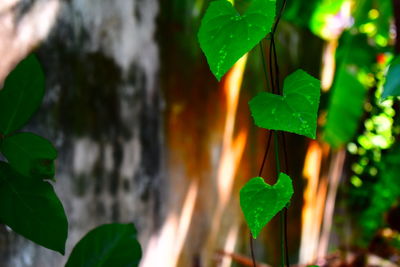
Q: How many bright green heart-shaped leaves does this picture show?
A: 3